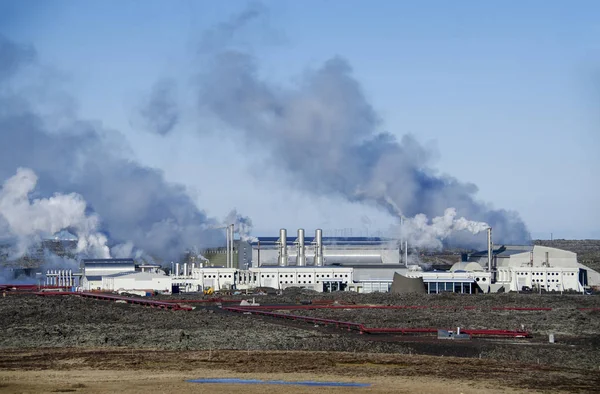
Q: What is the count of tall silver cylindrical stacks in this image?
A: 3